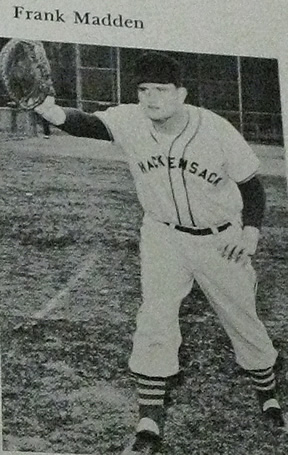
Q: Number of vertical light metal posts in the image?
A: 3